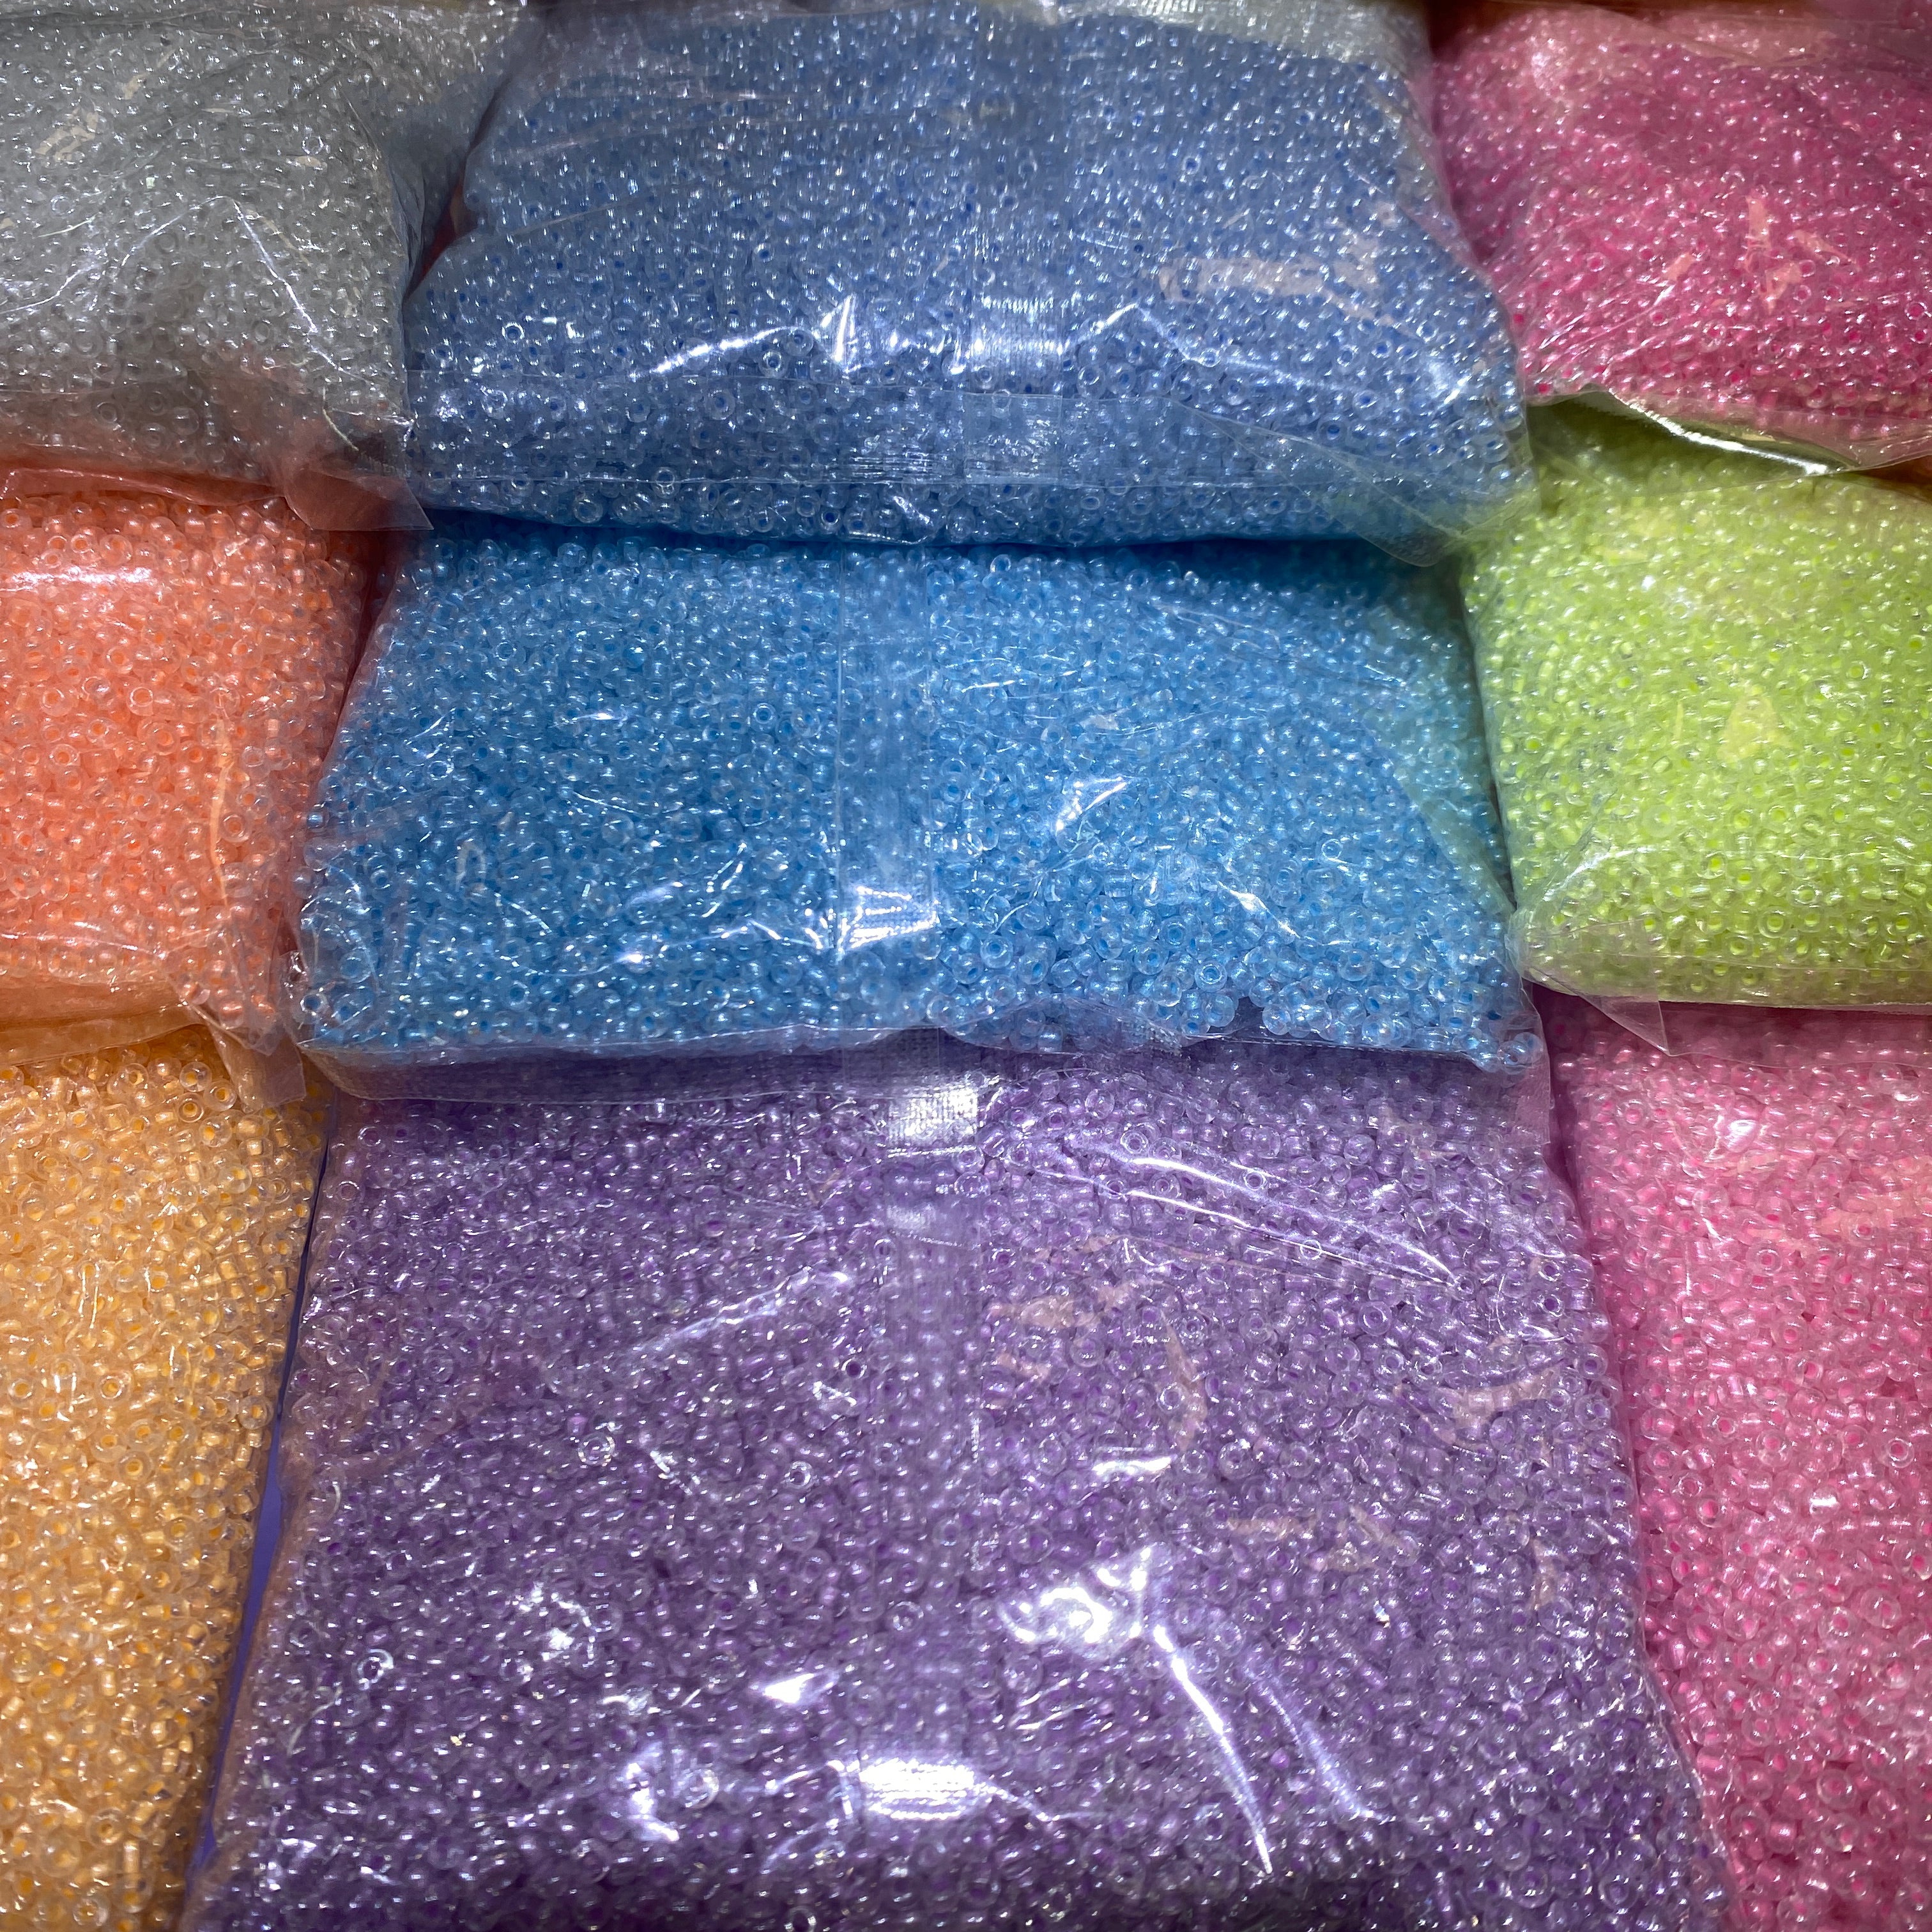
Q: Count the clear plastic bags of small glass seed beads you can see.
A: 9